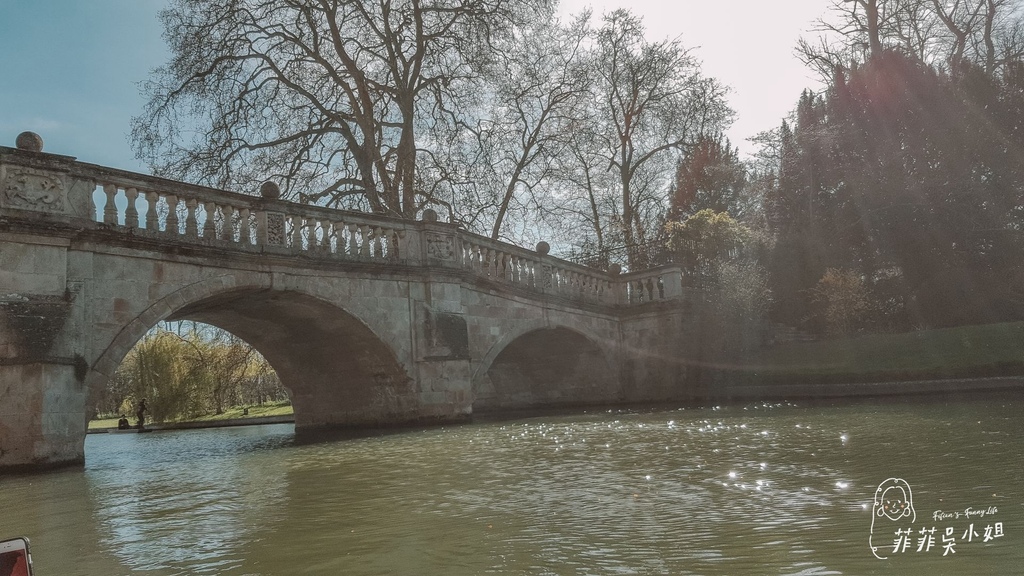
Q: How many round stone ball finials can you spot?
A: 5